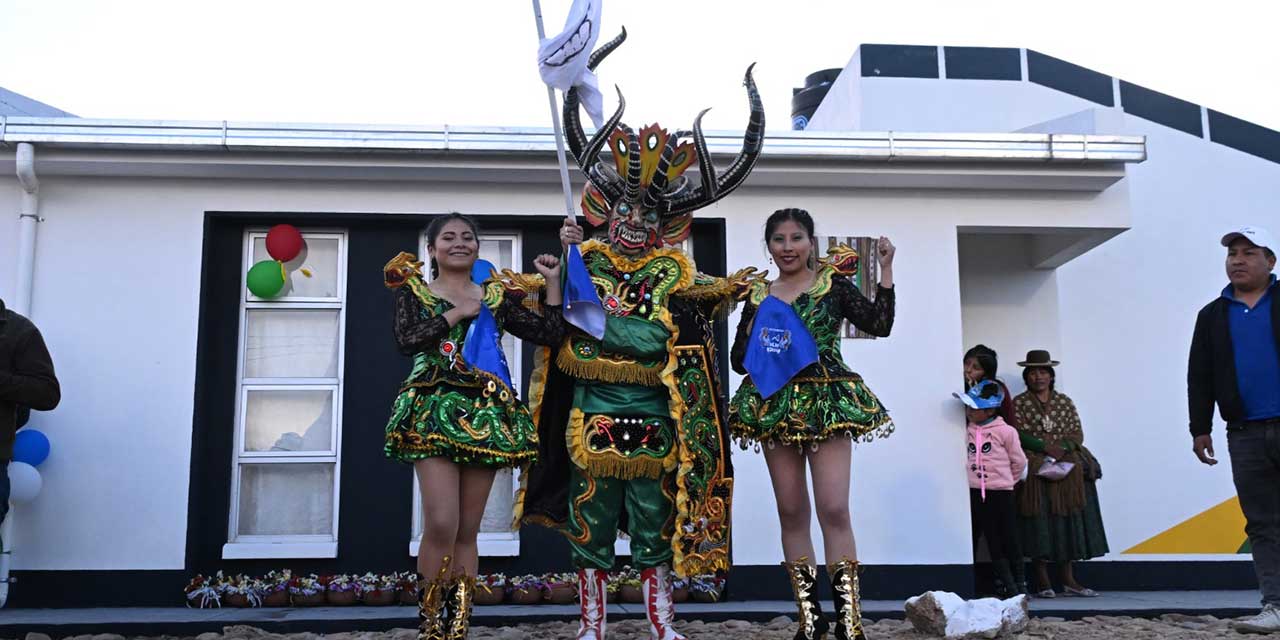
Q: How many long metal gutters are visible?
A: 1